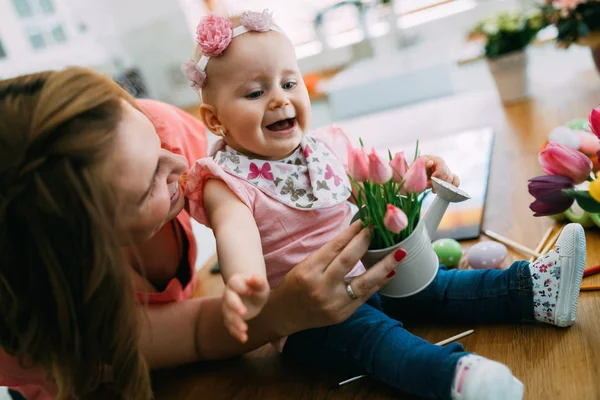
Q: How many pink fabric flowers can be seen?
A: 3